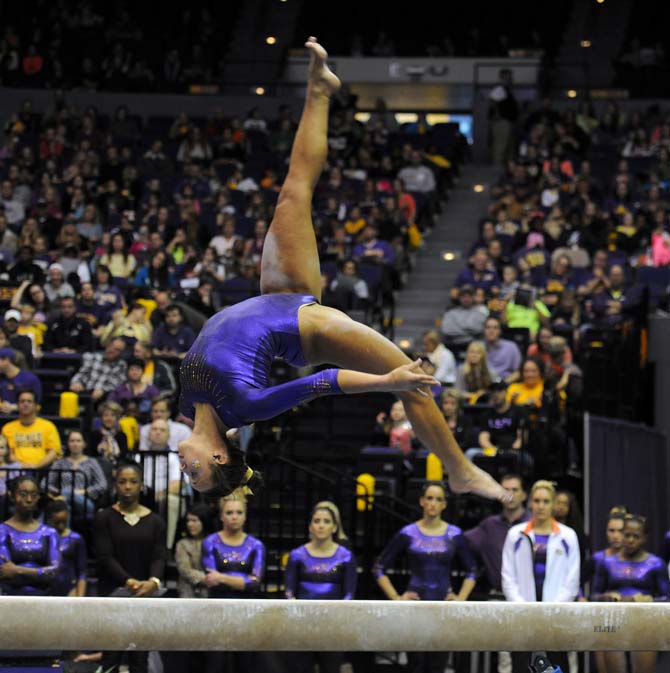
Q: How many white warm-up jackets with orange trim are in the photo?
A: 1